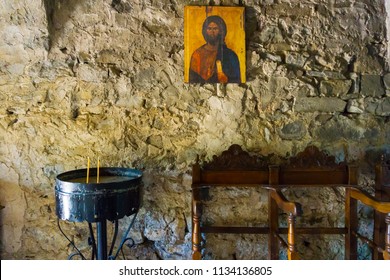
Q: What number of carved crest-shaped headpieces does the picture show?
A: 2